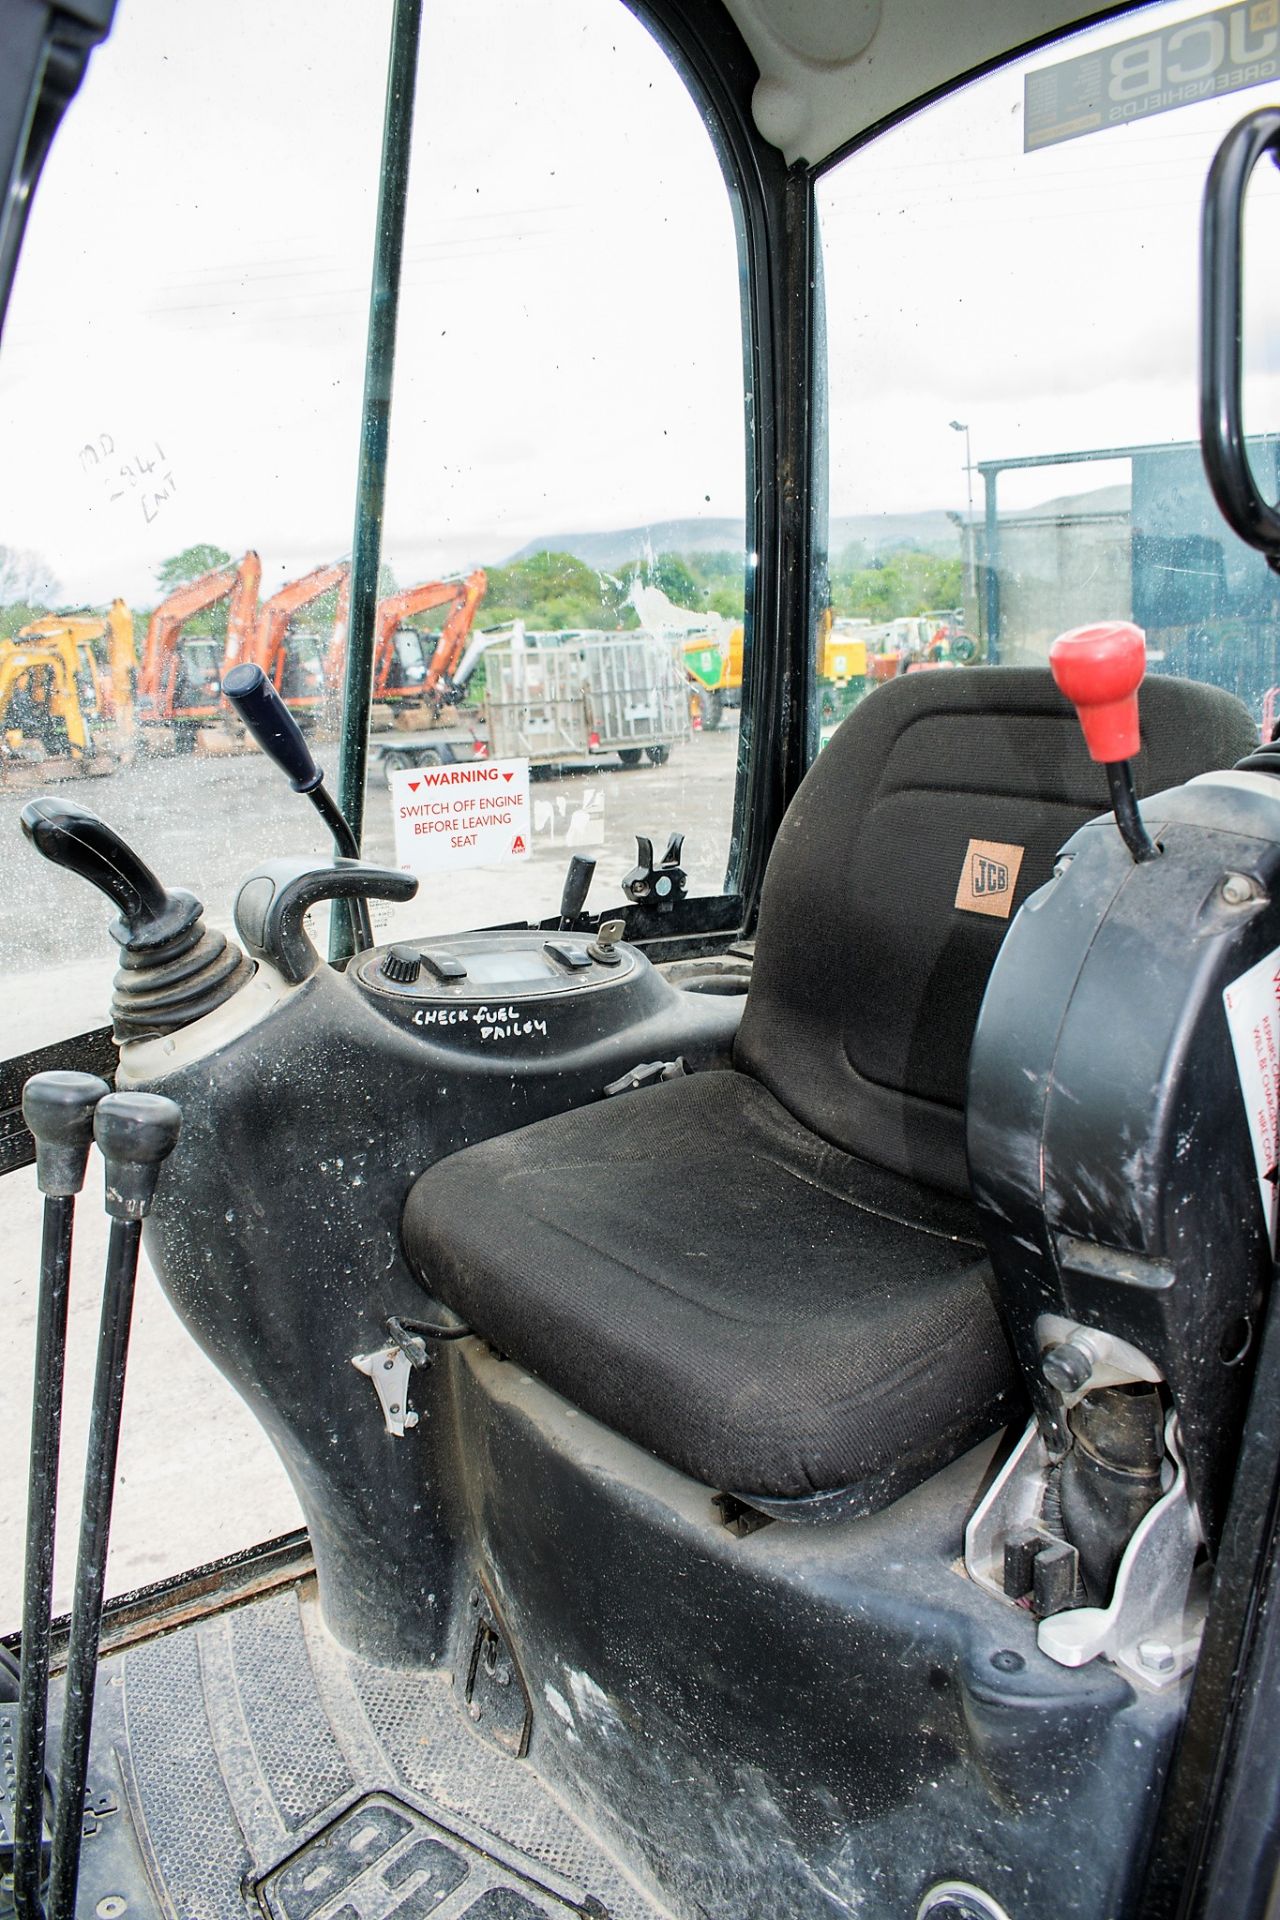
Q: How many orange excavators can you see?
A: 3